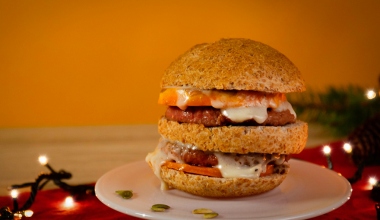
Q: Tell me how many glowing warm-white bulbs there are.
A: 8